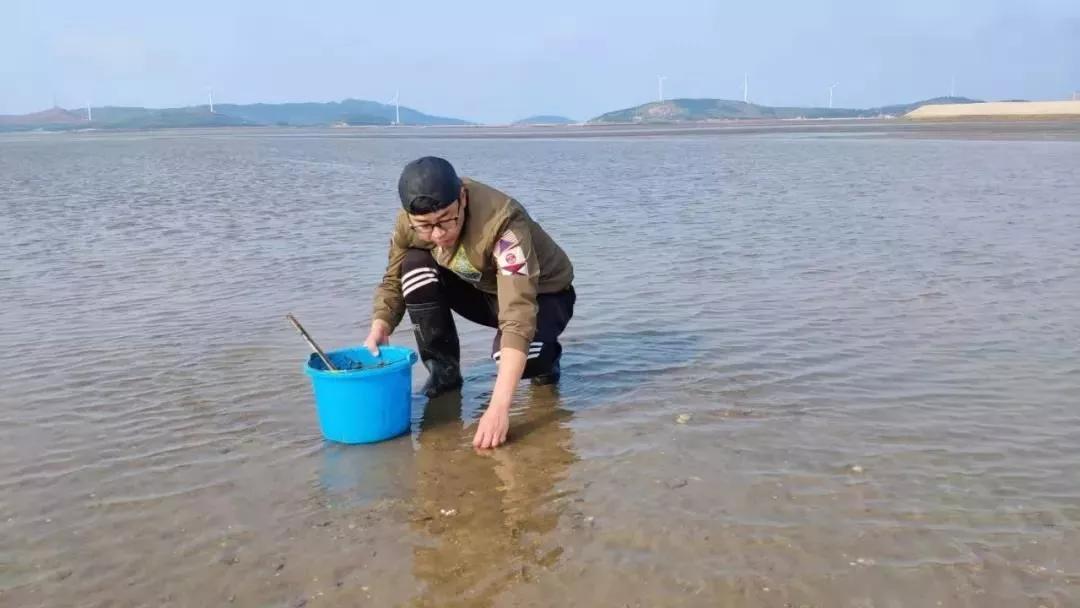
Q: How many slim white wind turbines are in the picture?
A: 7